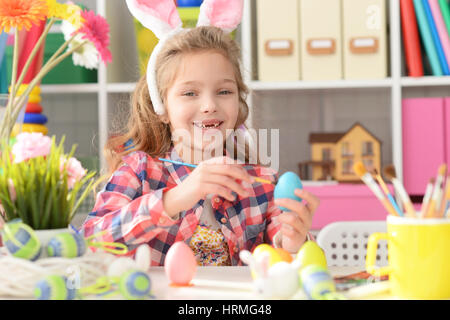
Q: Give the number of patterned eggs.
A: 5